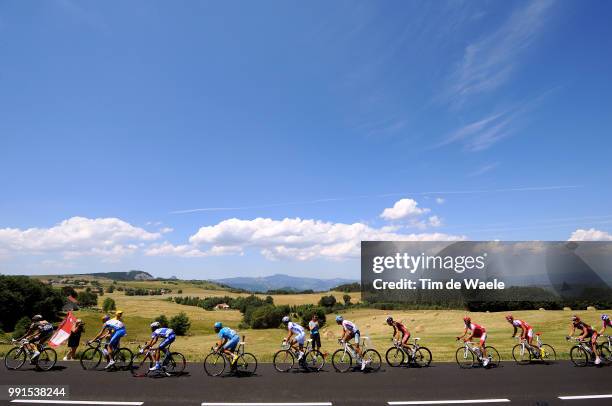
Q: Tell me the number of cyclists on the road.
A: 11